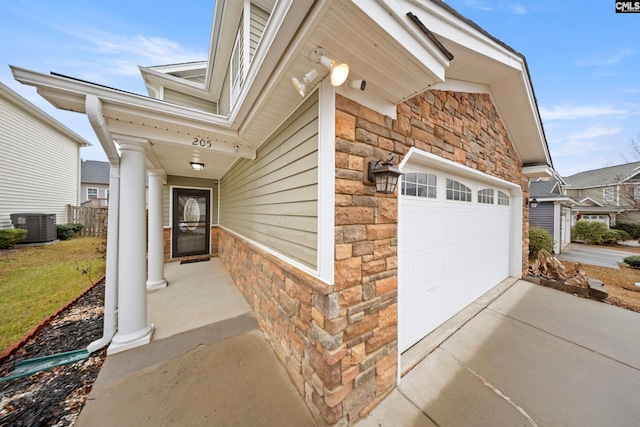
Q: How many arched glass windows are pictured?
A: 4